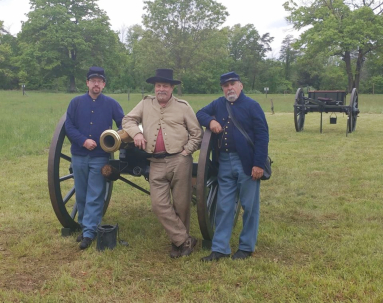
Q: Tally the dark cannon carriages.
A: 2